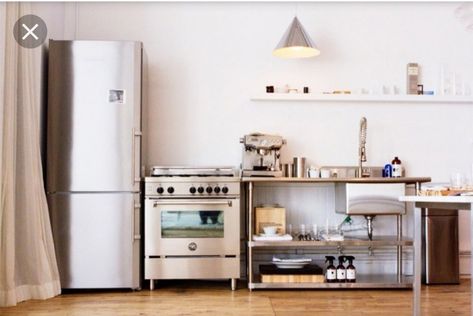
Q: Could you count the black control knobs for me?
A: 7